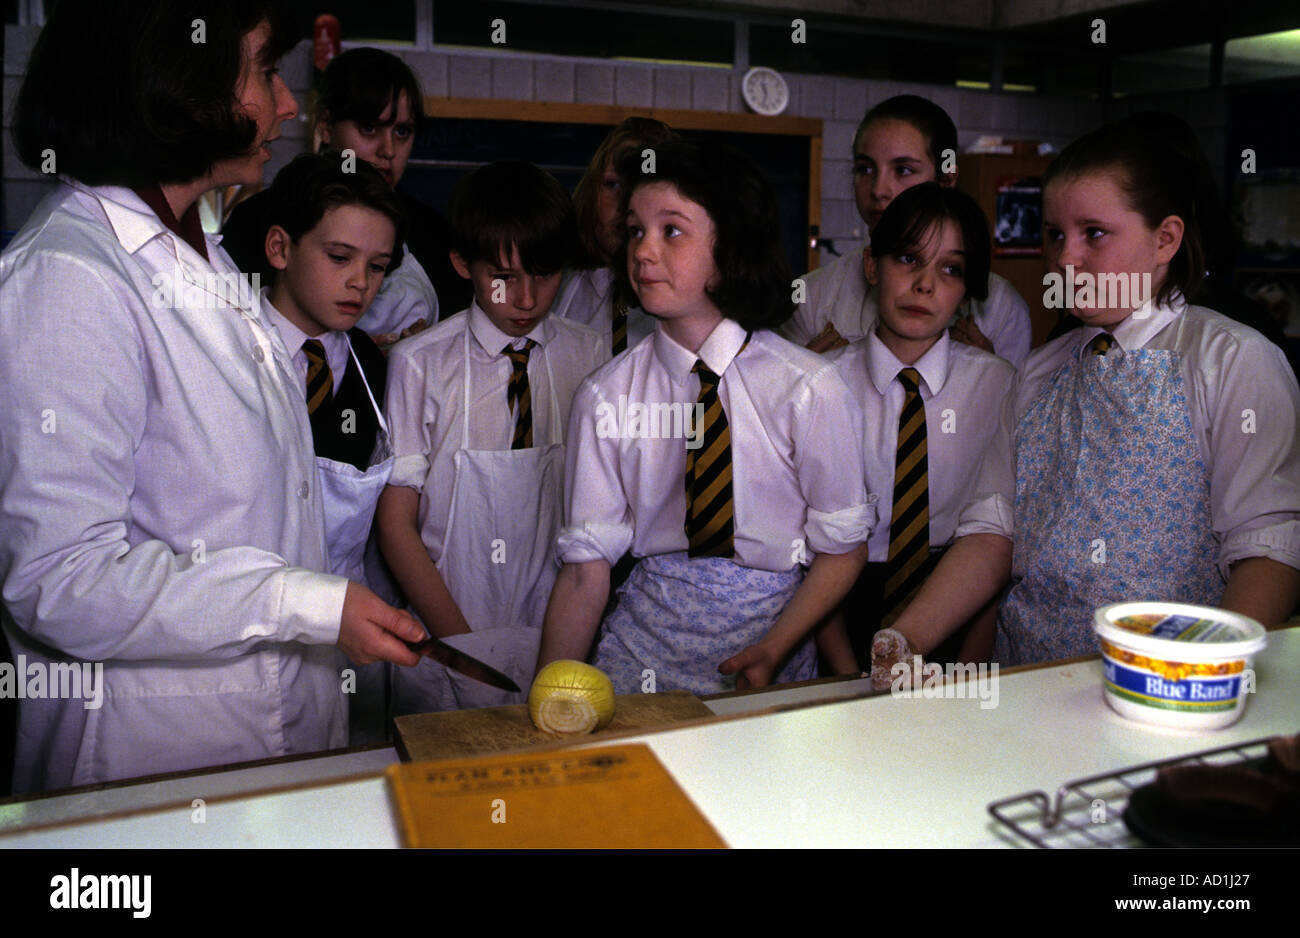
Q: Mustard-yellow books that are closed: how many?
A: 1